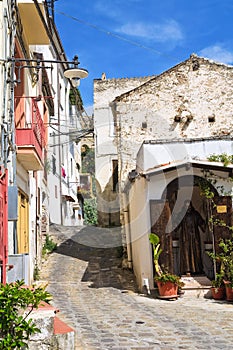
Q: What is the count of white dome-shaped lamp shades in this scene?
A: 1